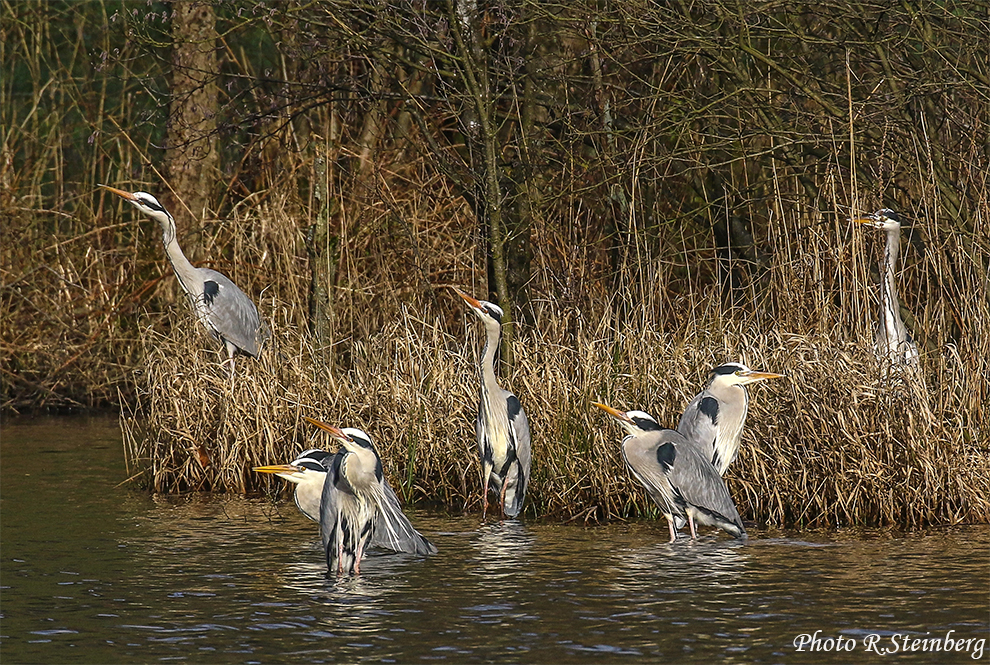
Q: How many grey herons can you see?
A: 7